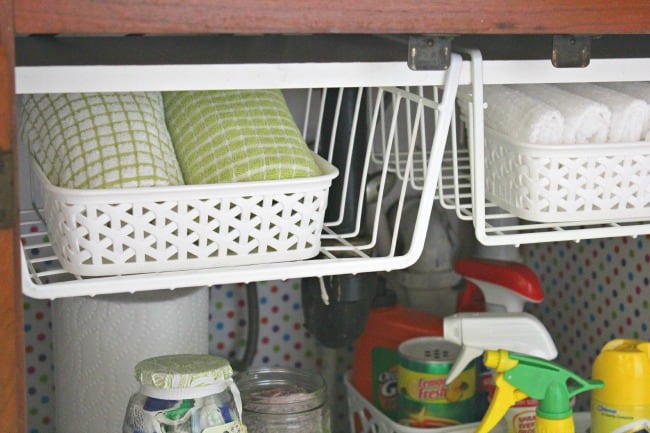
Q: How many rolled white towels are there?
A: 4